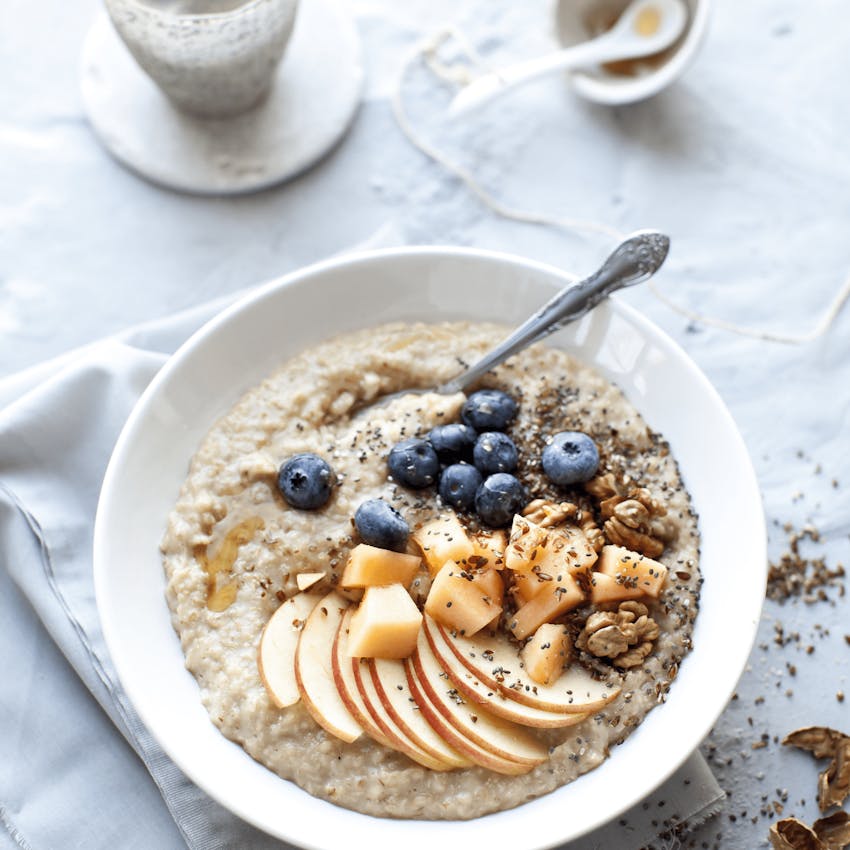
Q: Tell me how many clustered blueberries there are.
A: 6